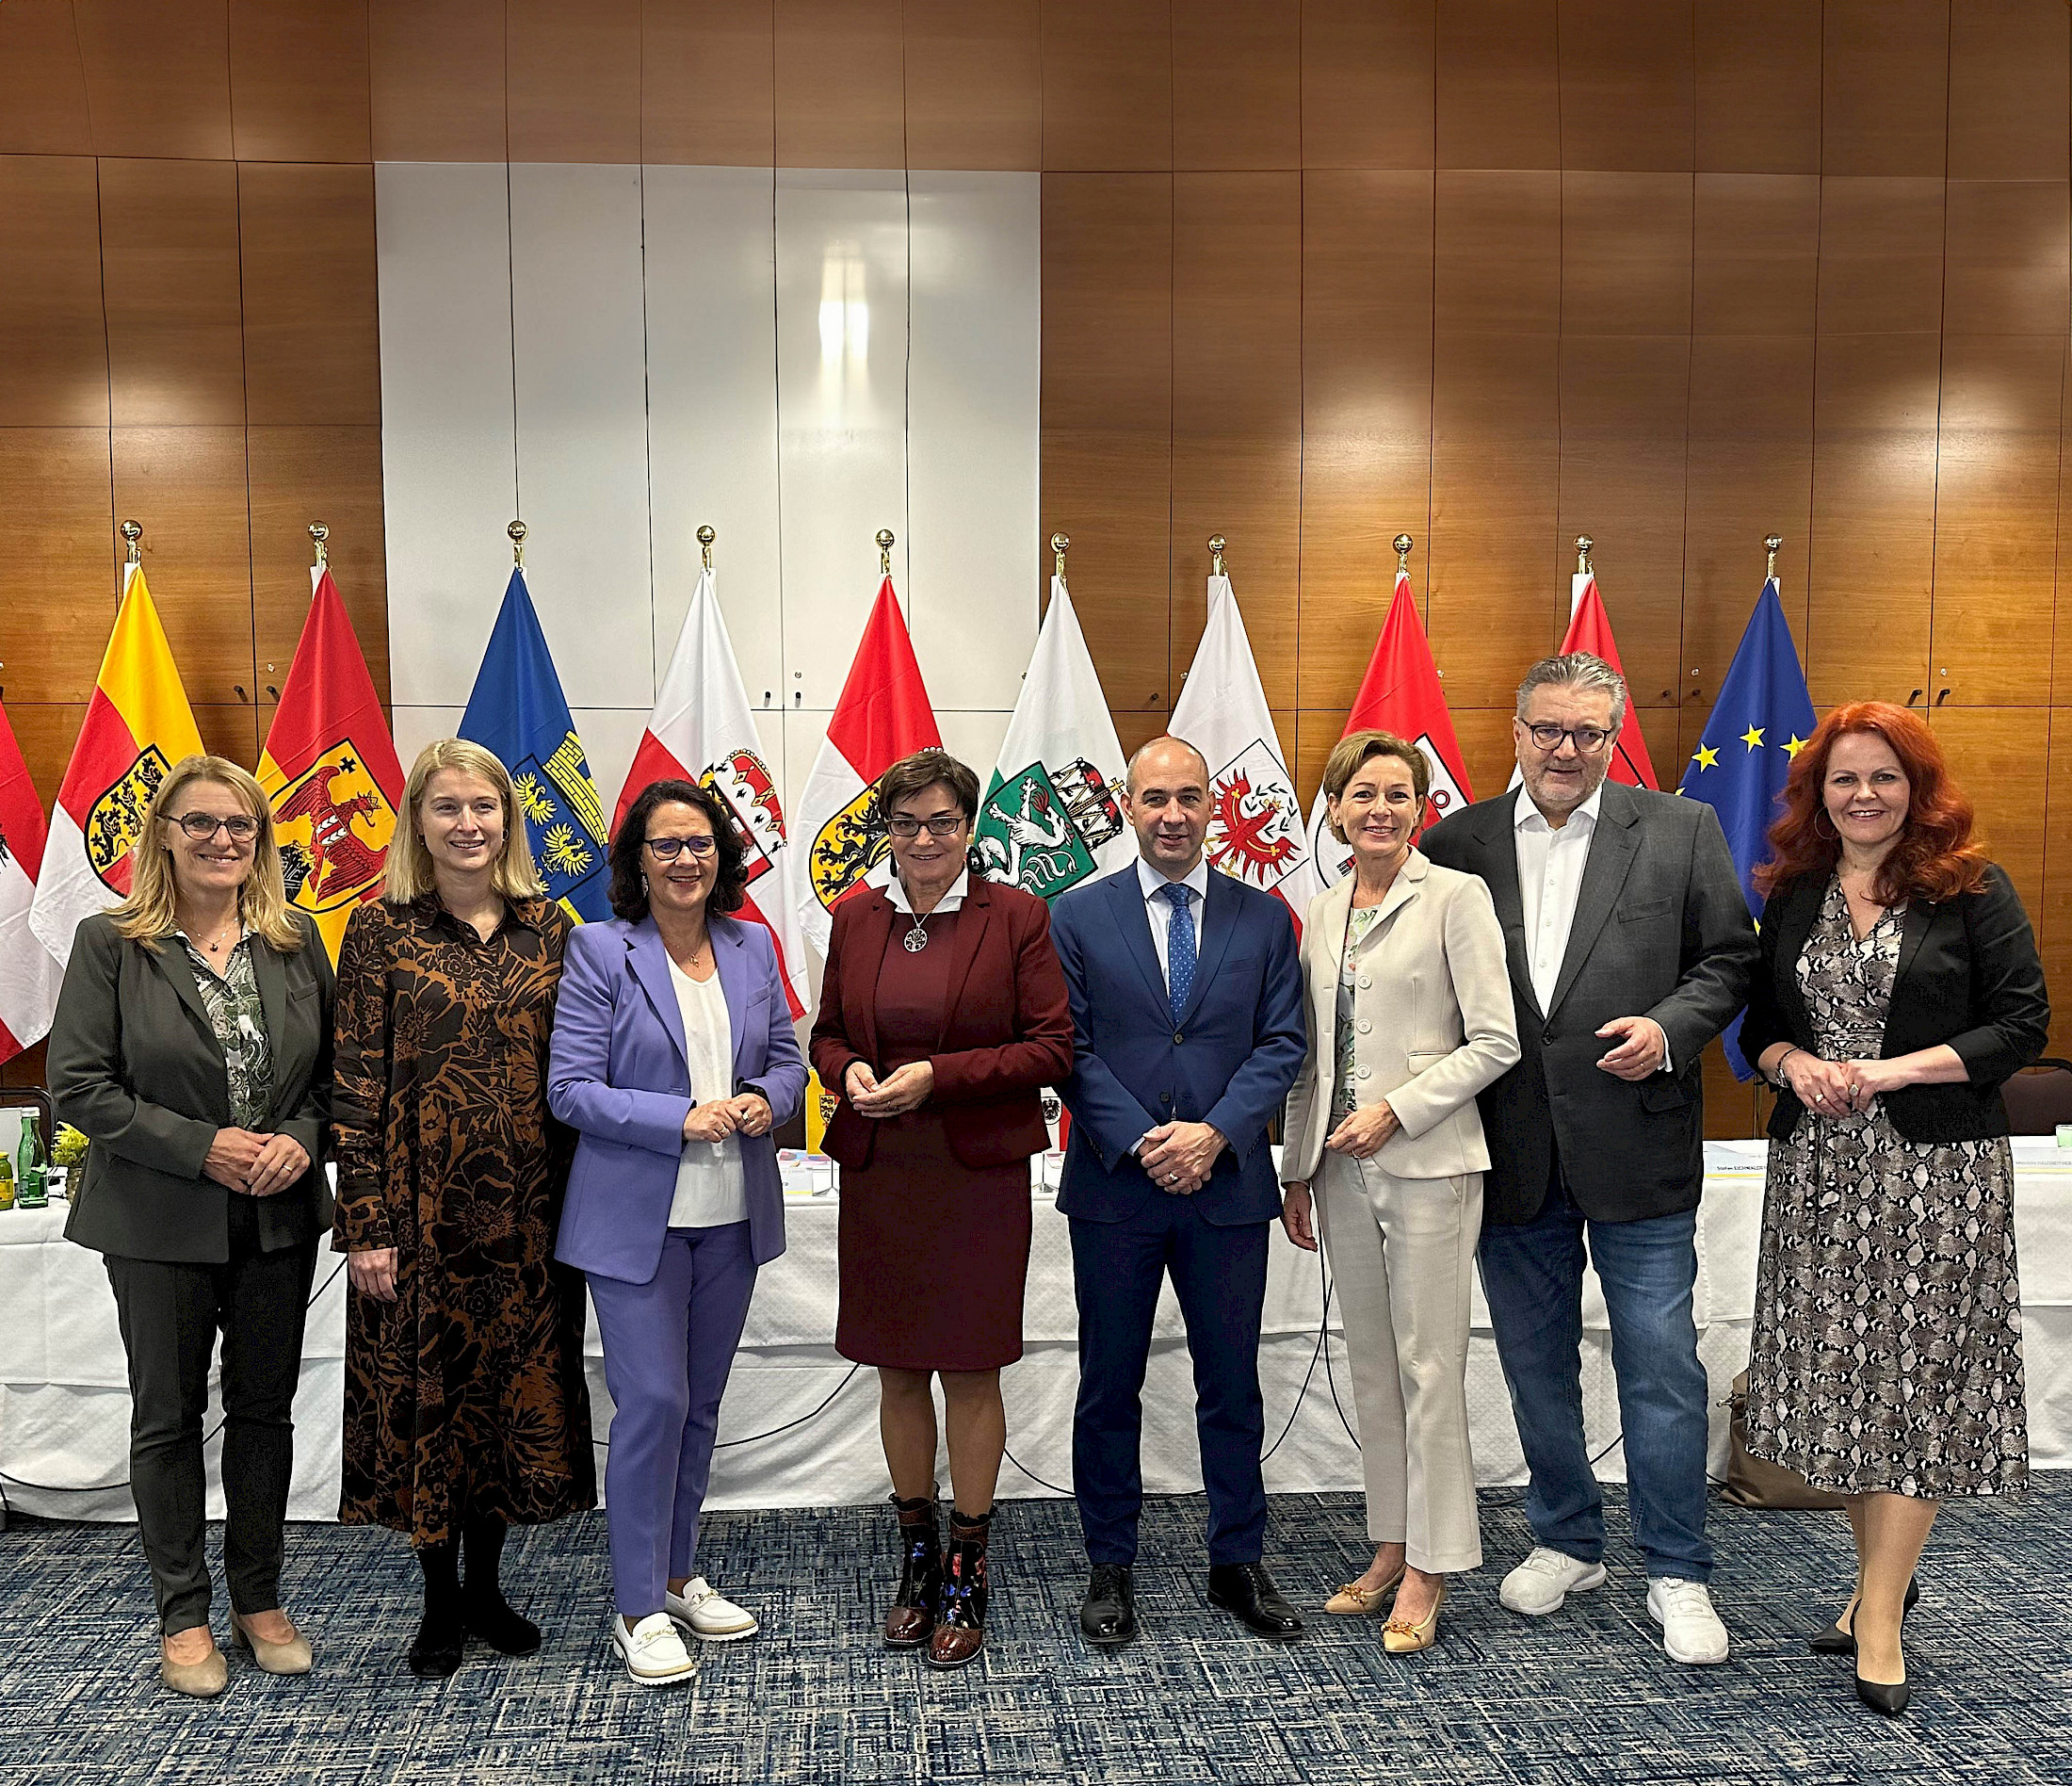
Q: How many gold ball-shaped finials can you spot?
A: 10